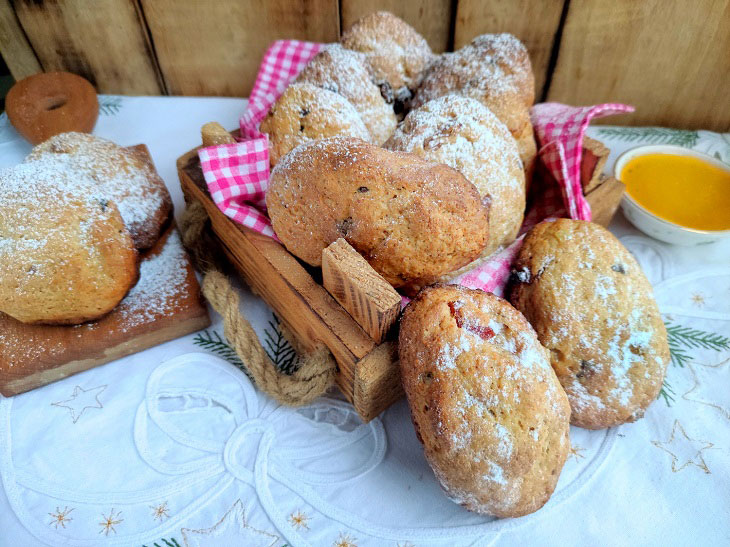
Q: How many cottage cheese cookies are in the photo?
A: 10